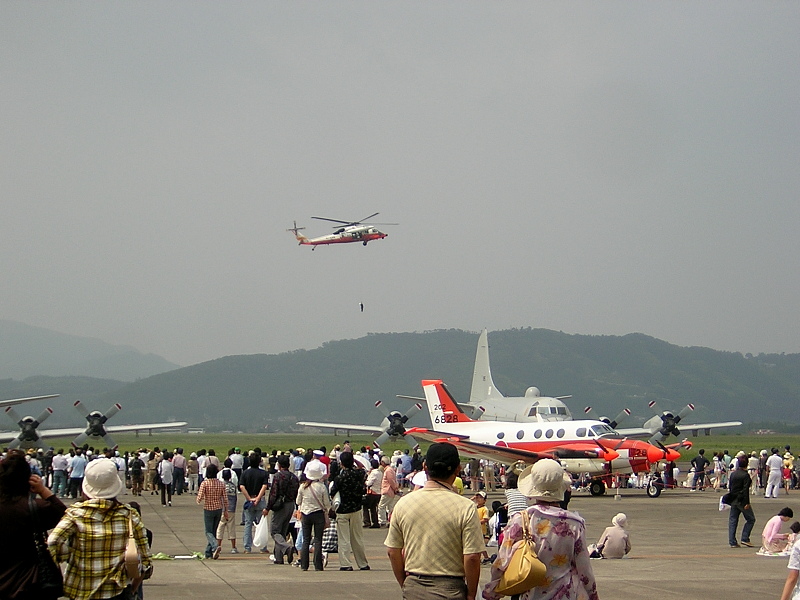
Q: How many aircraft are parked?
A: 3